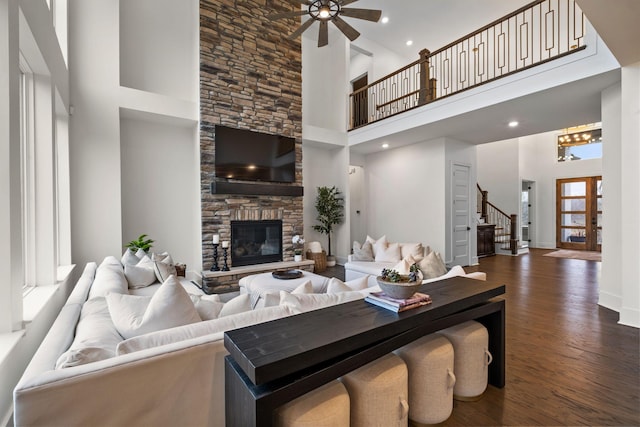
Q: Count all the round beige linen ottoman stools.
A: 4